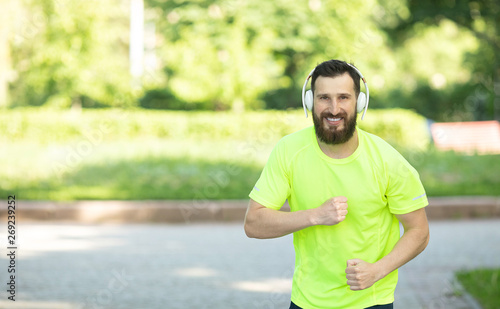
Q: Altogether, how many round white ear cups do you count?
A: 2